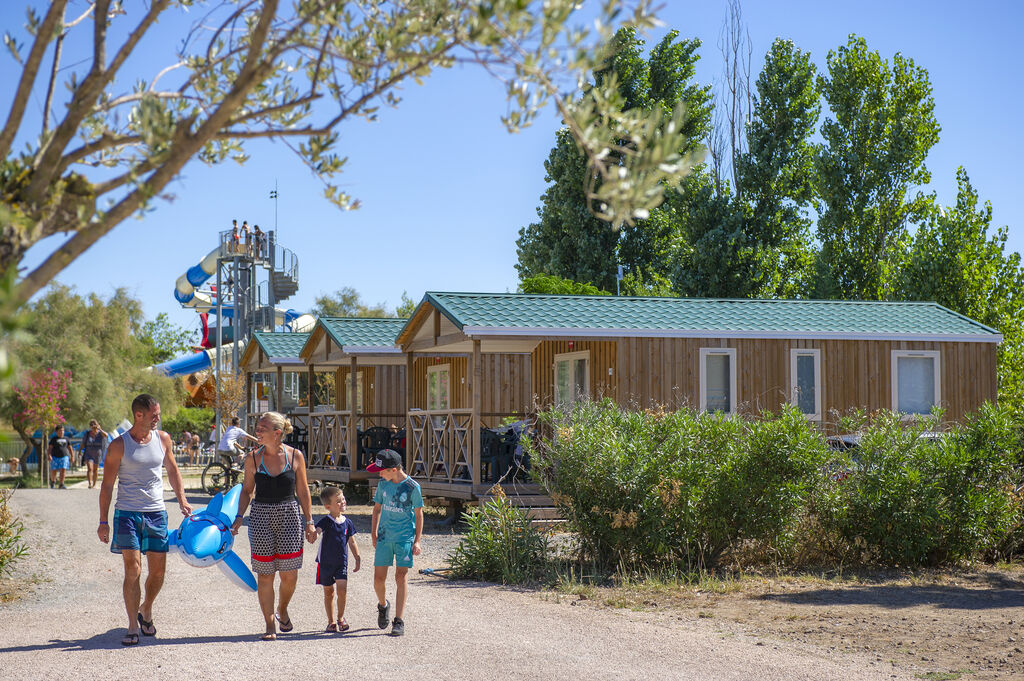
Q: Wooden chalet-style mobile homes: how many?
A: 3